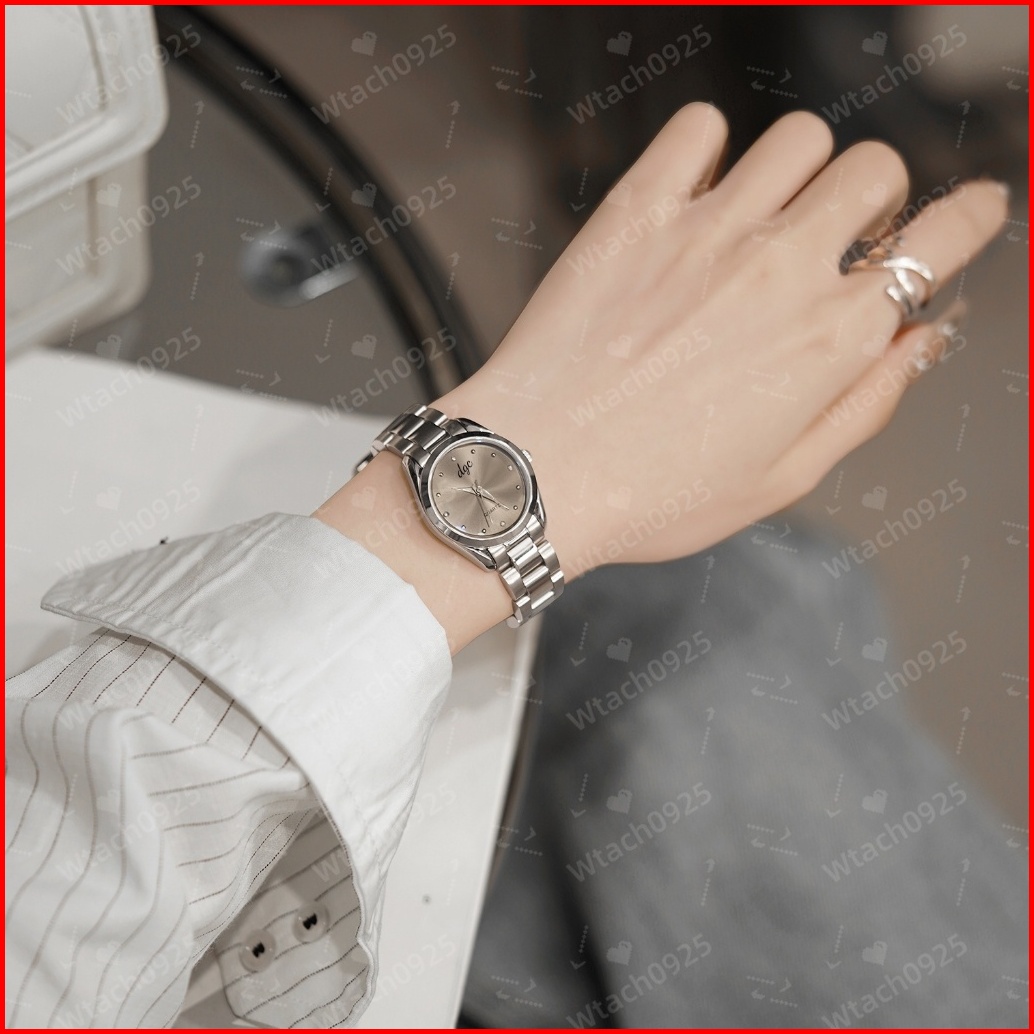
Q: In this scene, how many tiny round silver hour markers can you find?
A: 12